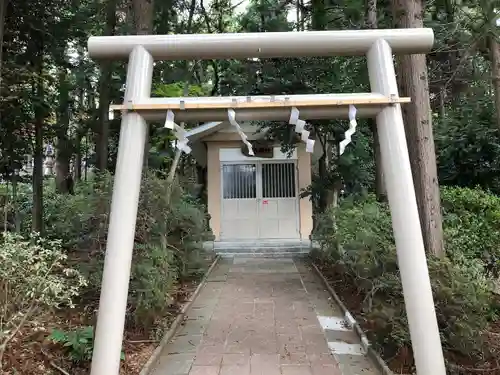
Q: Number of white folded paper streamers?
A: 4